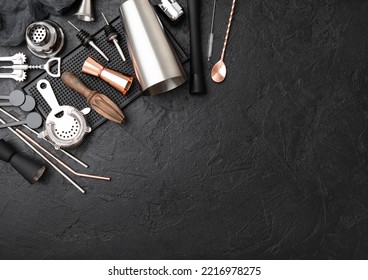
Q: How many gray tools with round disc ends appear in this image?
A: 3